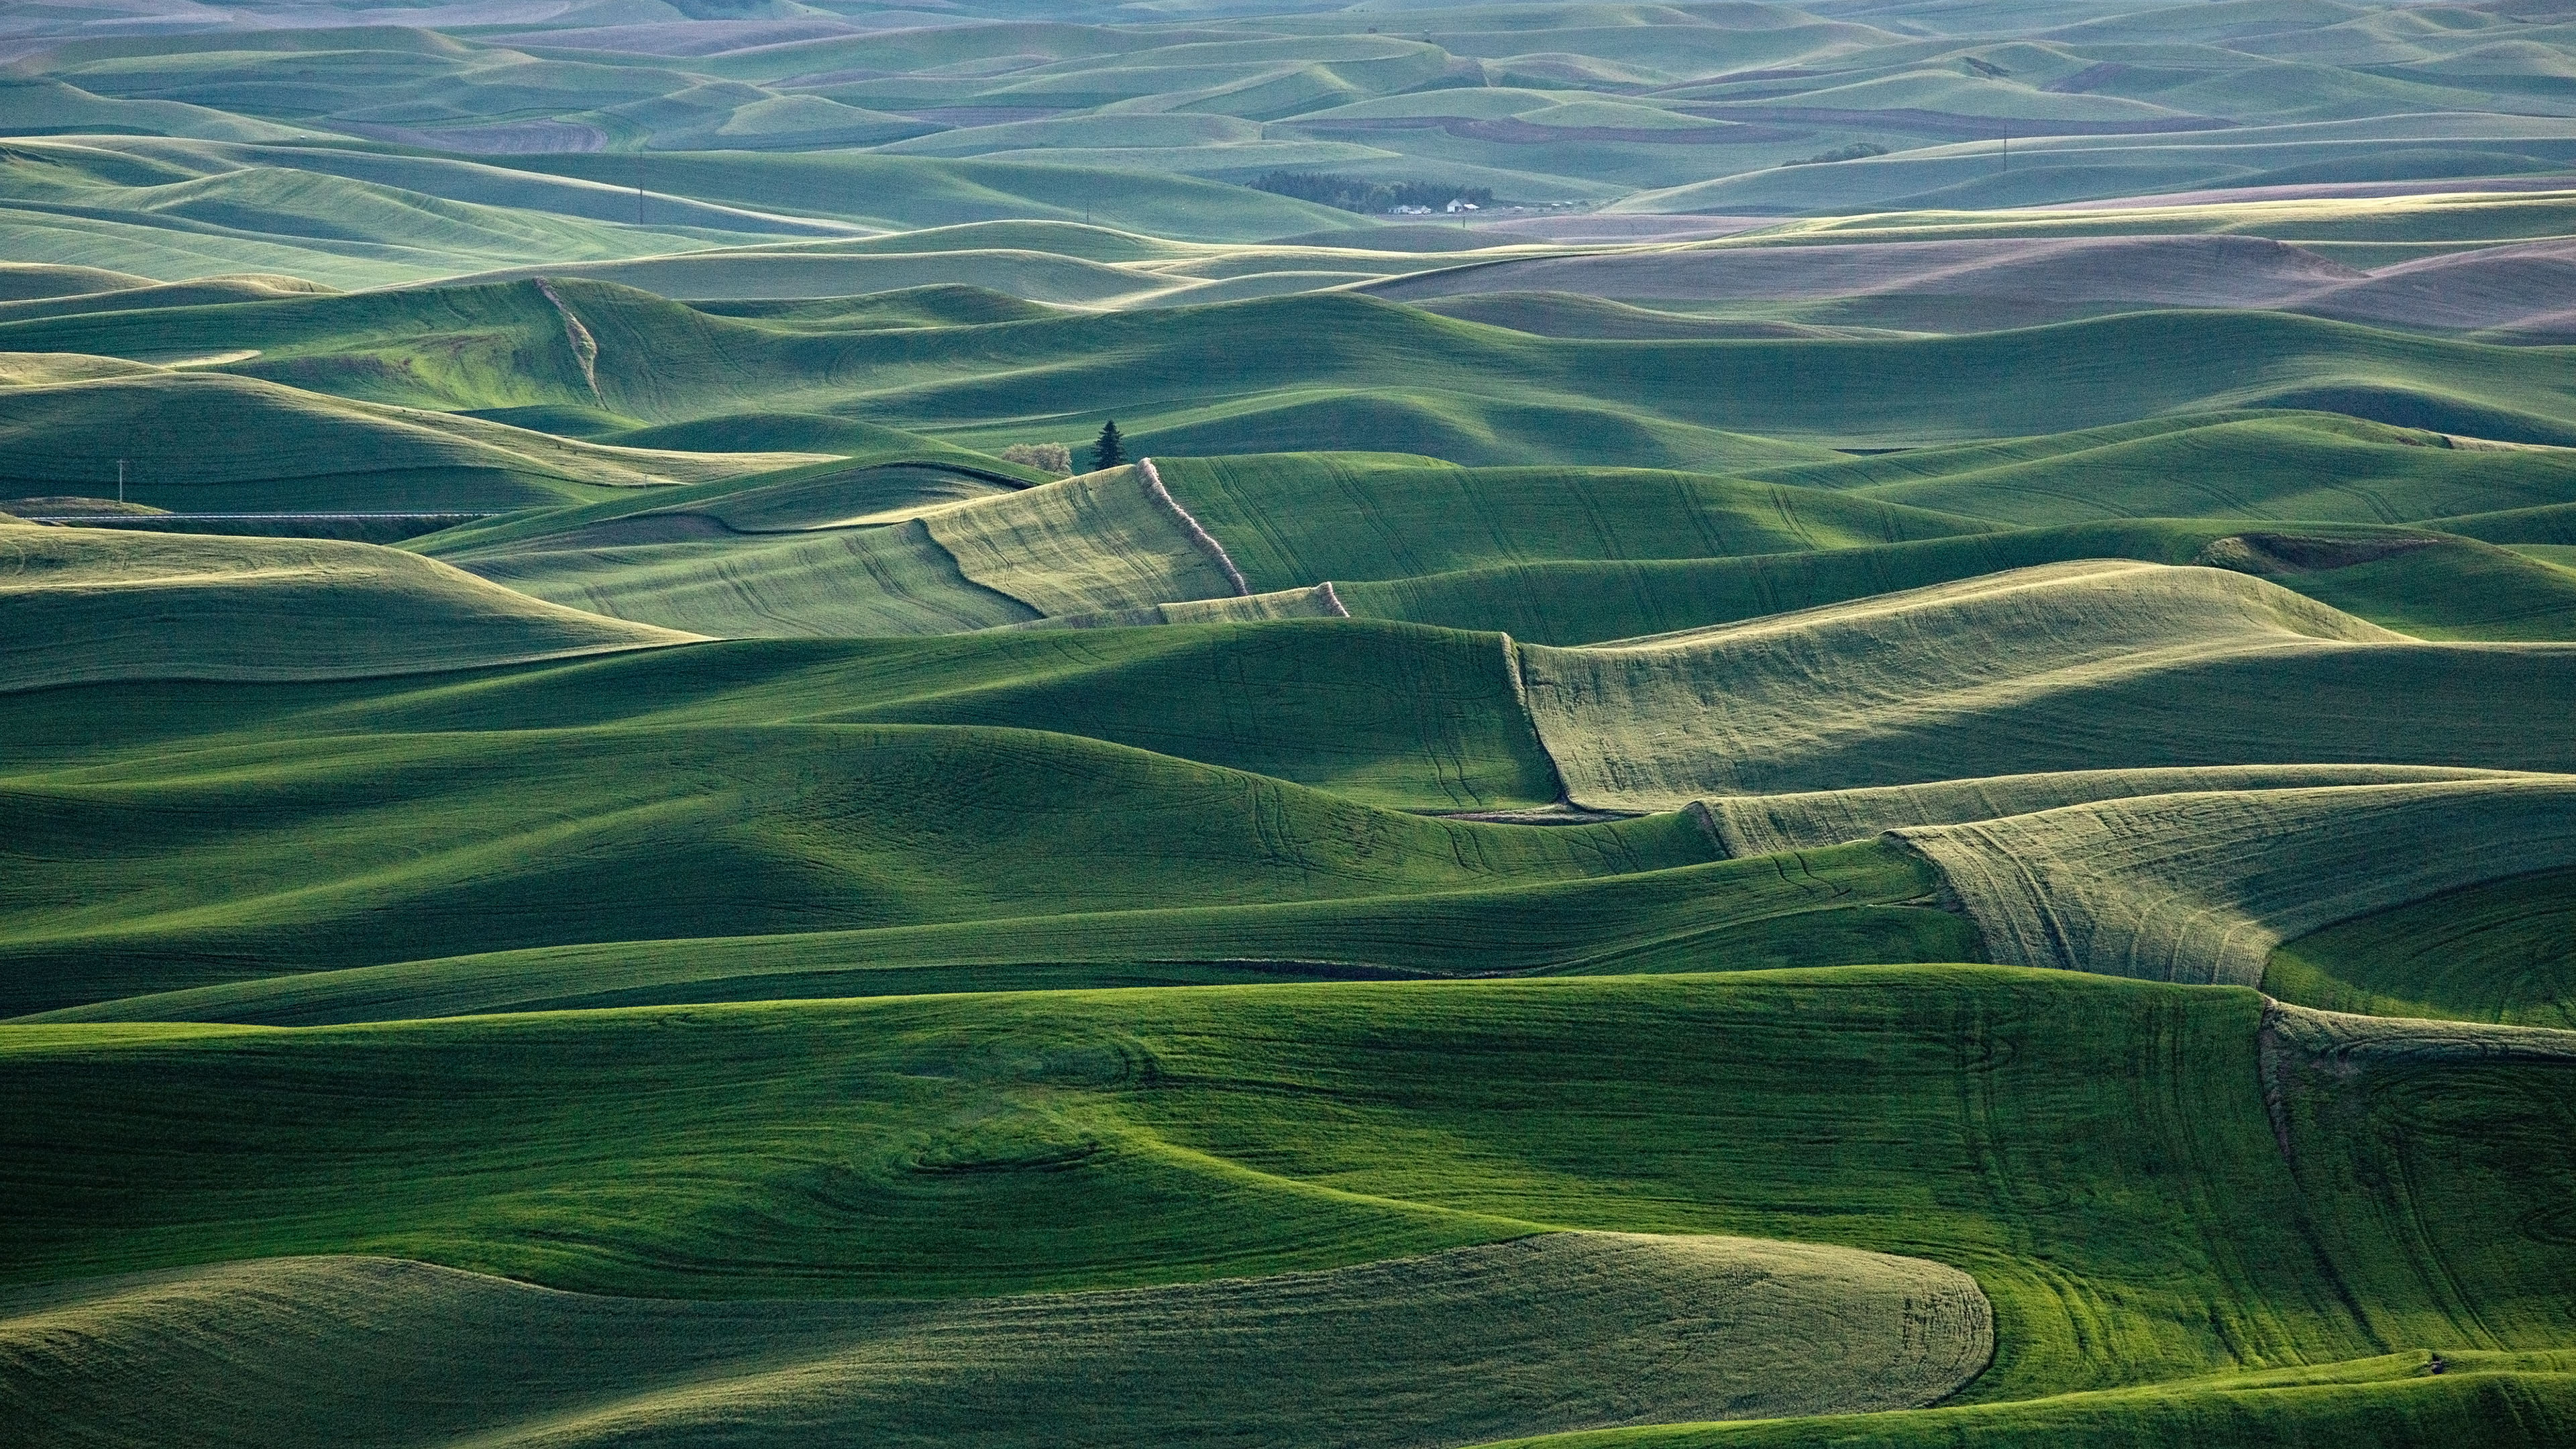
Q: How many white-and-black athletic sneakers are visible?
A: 0